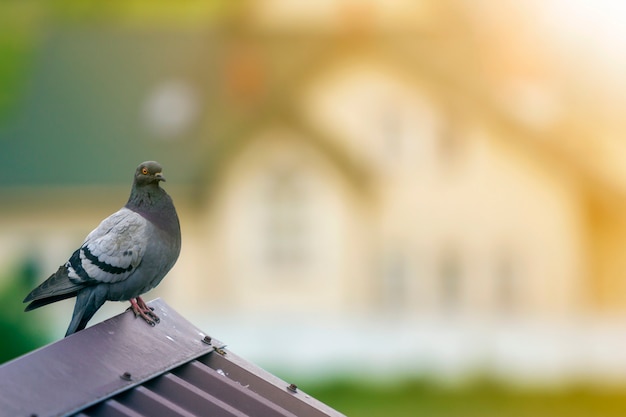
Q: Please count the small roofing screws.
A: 3